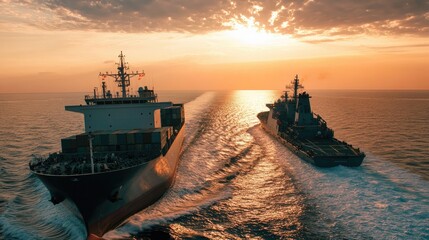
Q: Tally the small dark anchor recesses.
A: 2